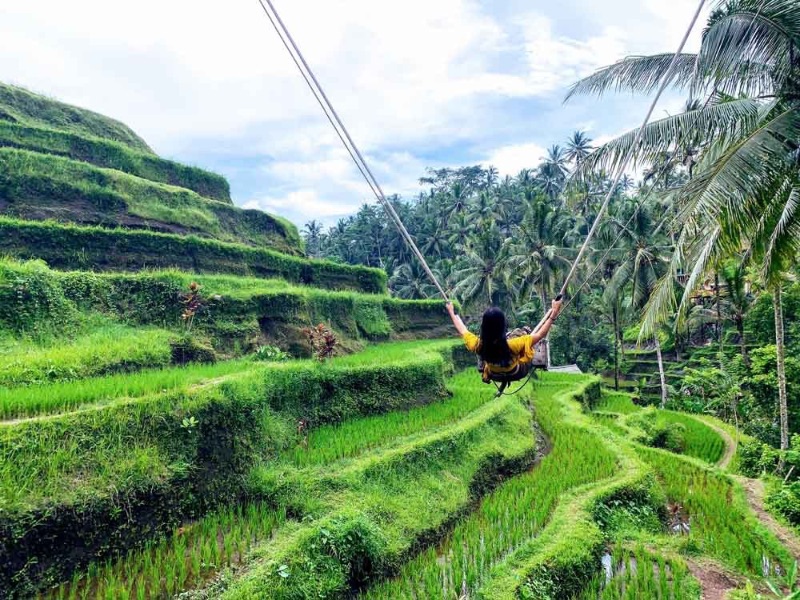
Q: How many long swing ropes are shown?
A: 2